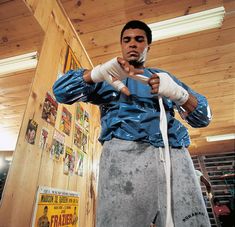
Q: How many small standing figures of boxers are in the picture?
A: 2